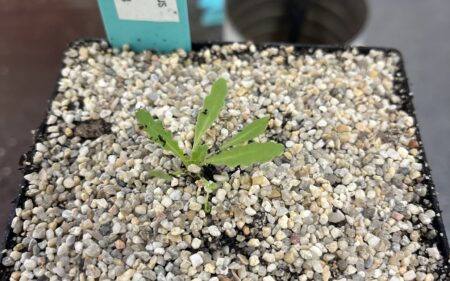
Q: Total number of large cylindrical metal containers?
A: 1